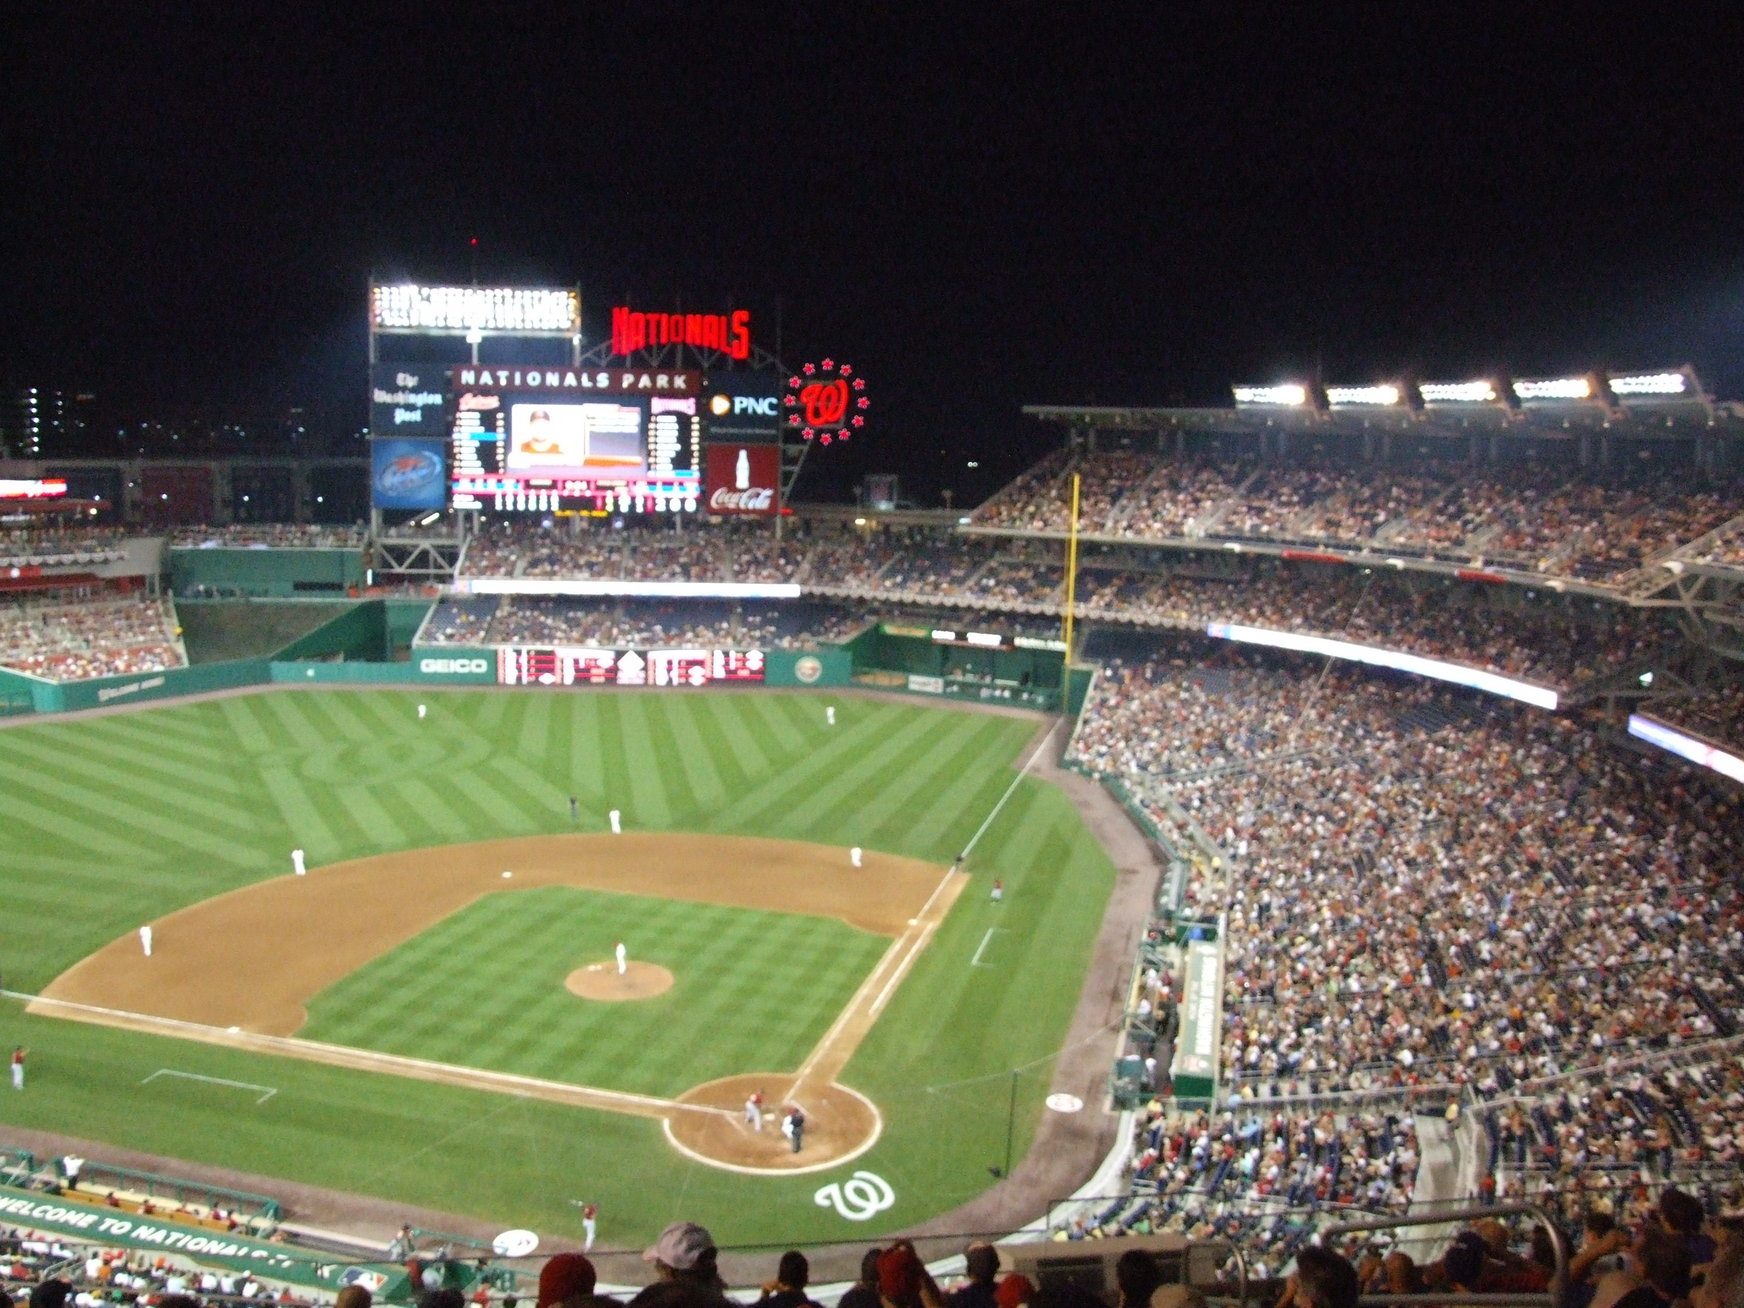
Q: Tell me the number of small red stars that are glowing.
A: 12